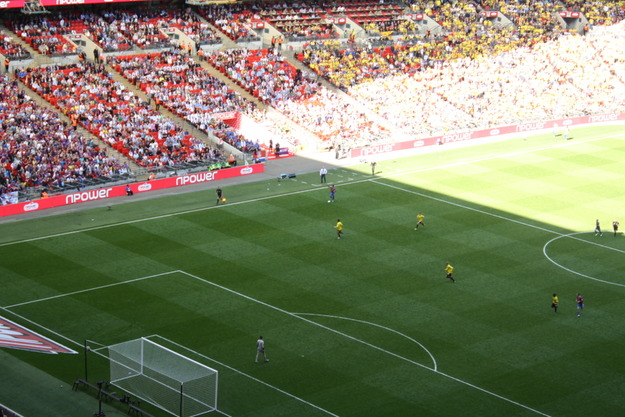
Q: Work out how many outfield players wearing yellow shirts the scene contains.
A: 4